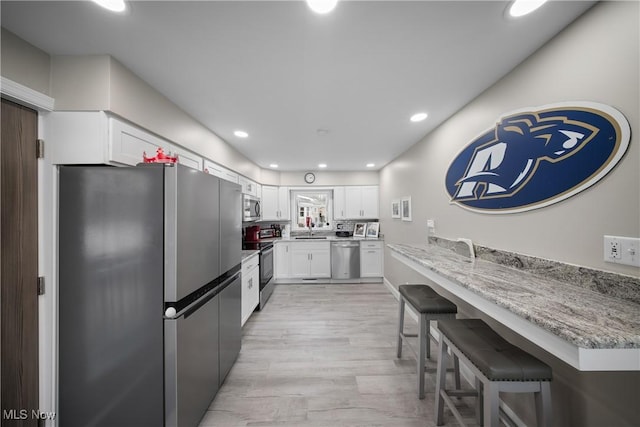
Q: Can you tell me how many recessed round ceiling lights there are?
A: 8